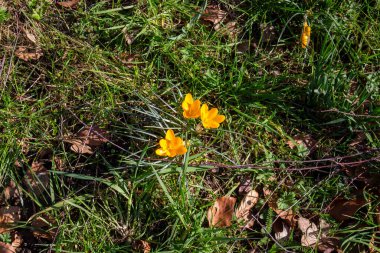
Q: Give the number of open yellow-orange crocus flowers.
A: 3